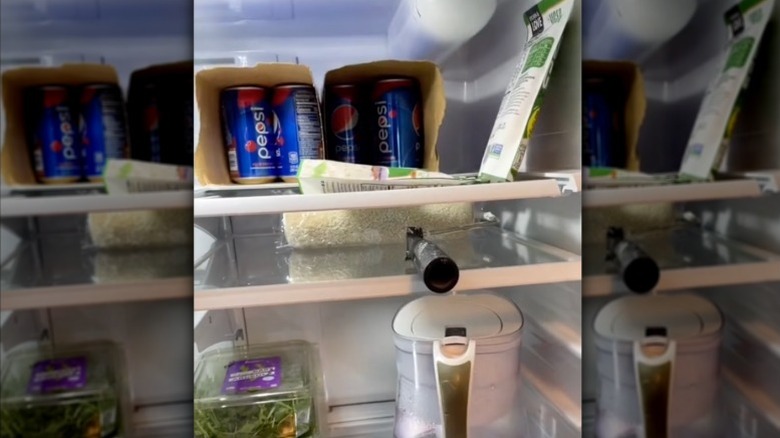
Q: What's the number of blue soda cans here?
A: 4